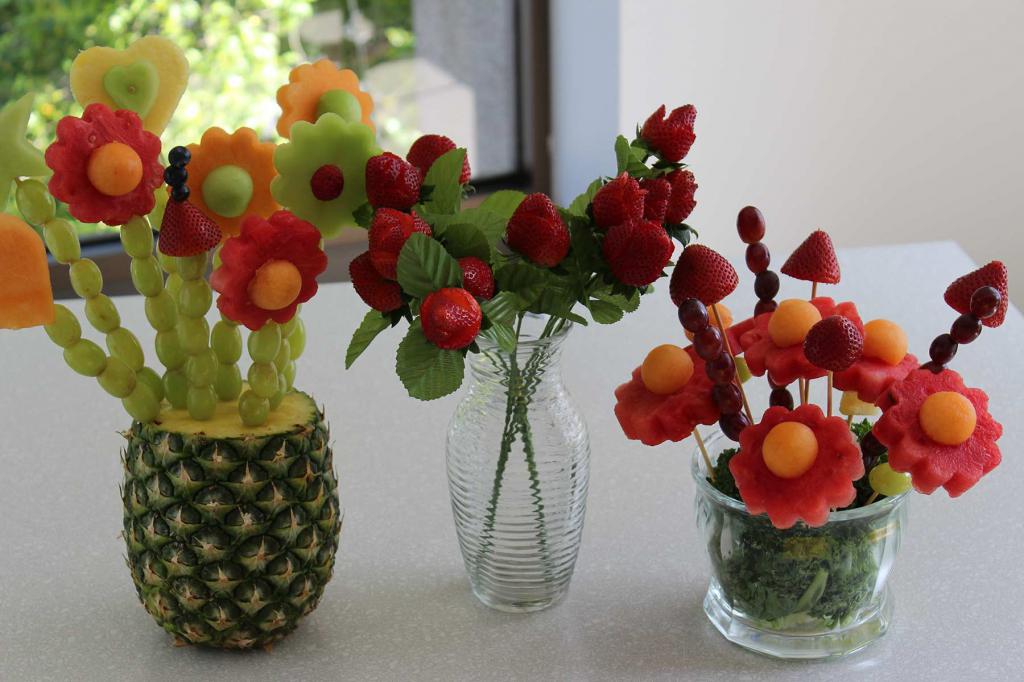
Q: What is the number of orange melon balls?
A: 8